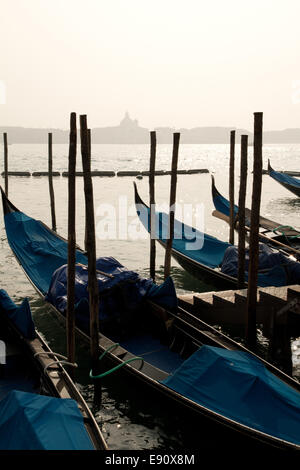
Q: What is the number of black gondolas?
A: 5